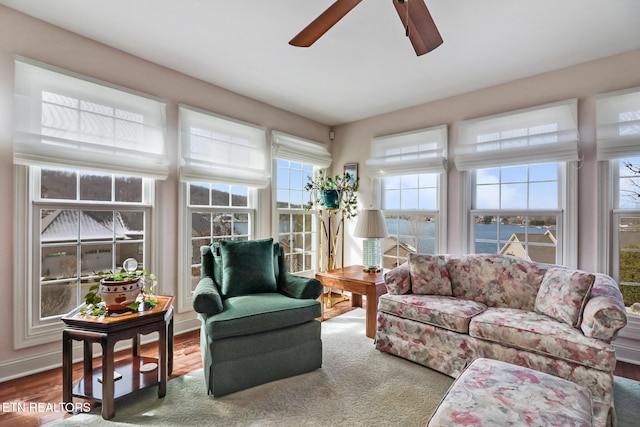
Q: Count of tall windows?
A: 6